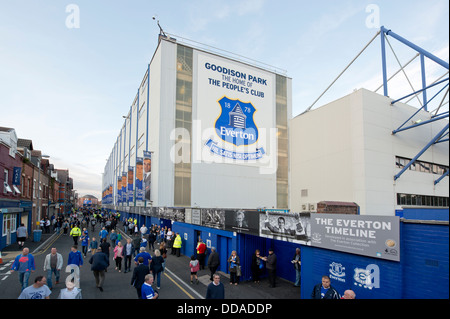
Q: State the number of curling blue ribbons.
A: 1